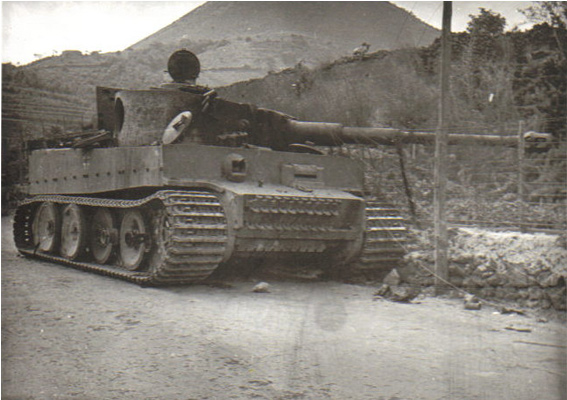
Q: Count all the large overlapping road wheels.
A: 4